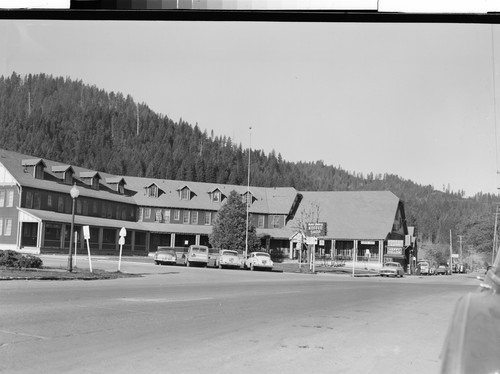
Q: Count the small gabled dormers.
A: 8